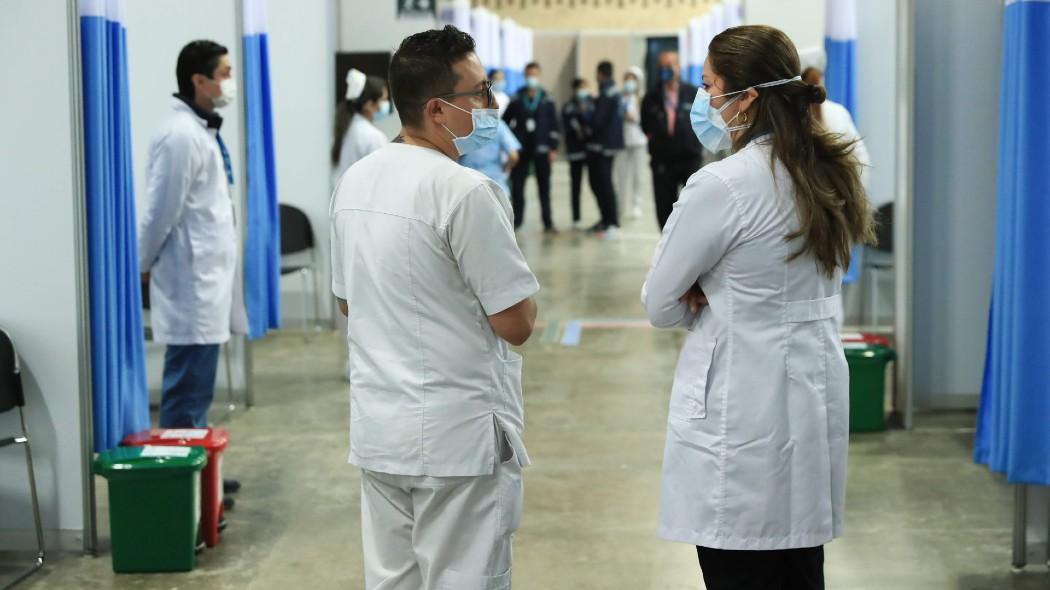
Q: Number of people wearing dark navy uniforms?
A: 3